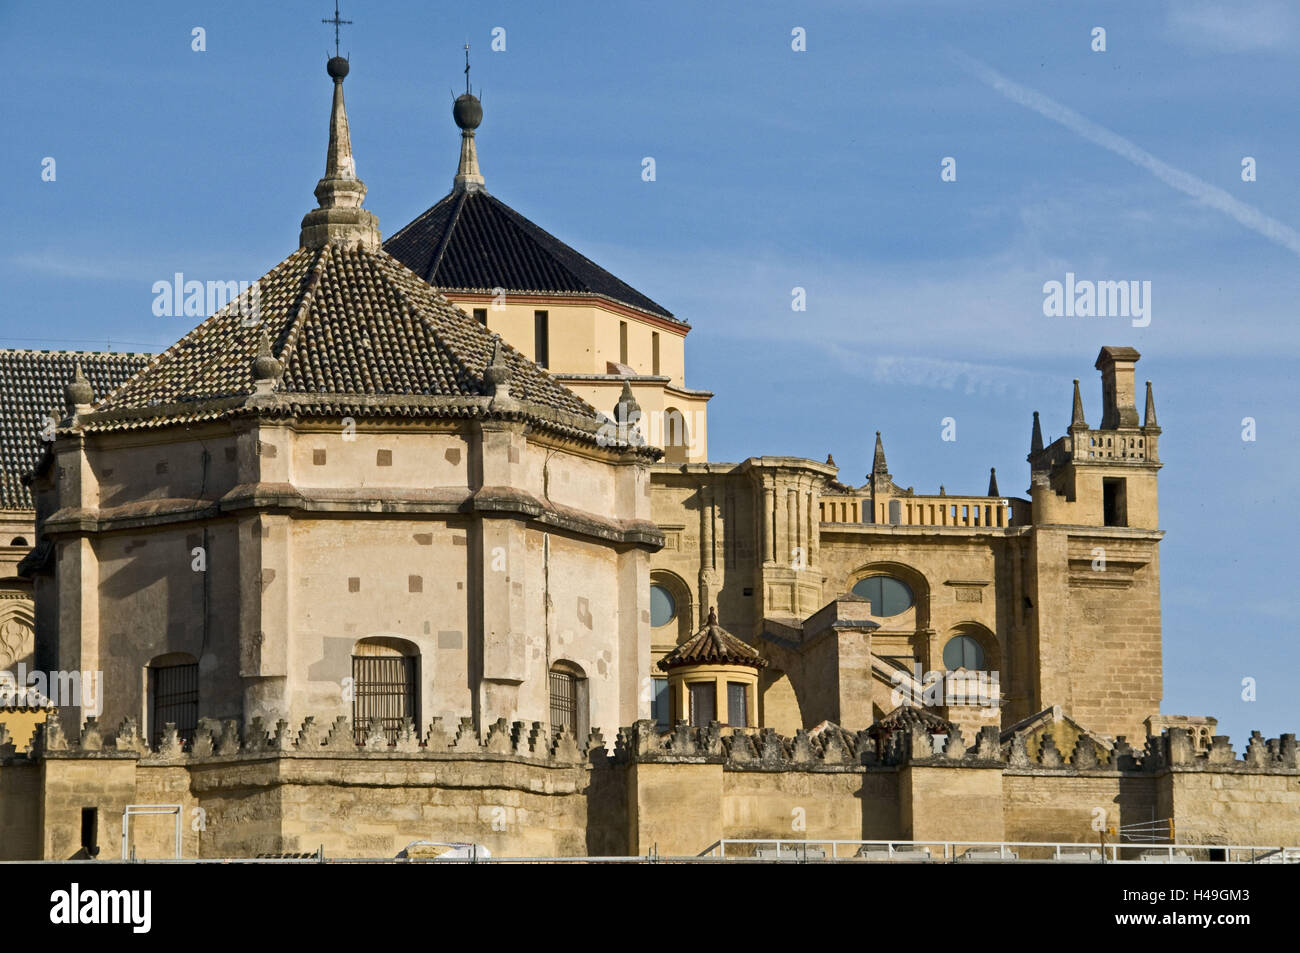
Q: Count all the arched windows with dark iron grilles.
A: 3